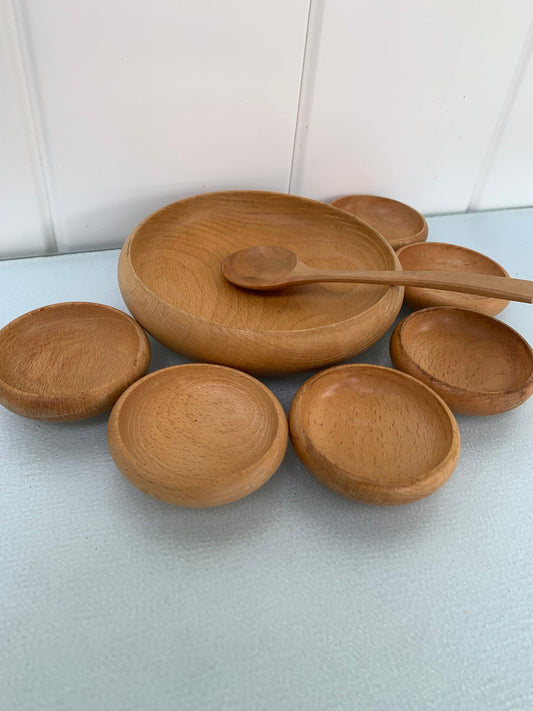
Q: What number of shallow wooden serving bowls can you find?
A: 7